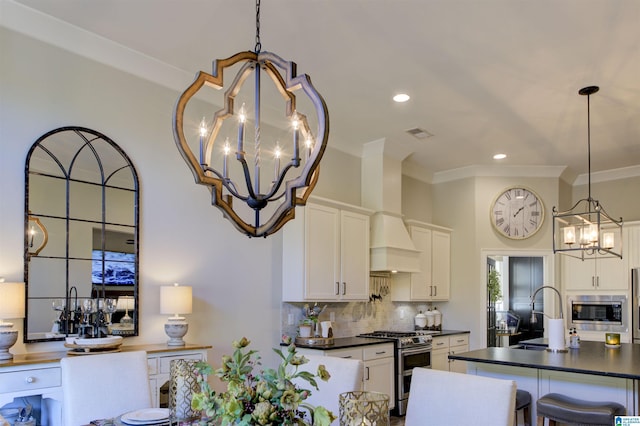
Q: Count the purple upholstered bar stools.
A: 0